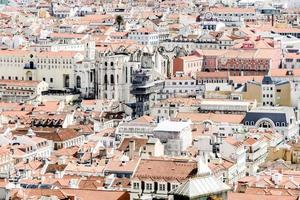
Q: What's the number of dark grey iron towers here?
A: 1